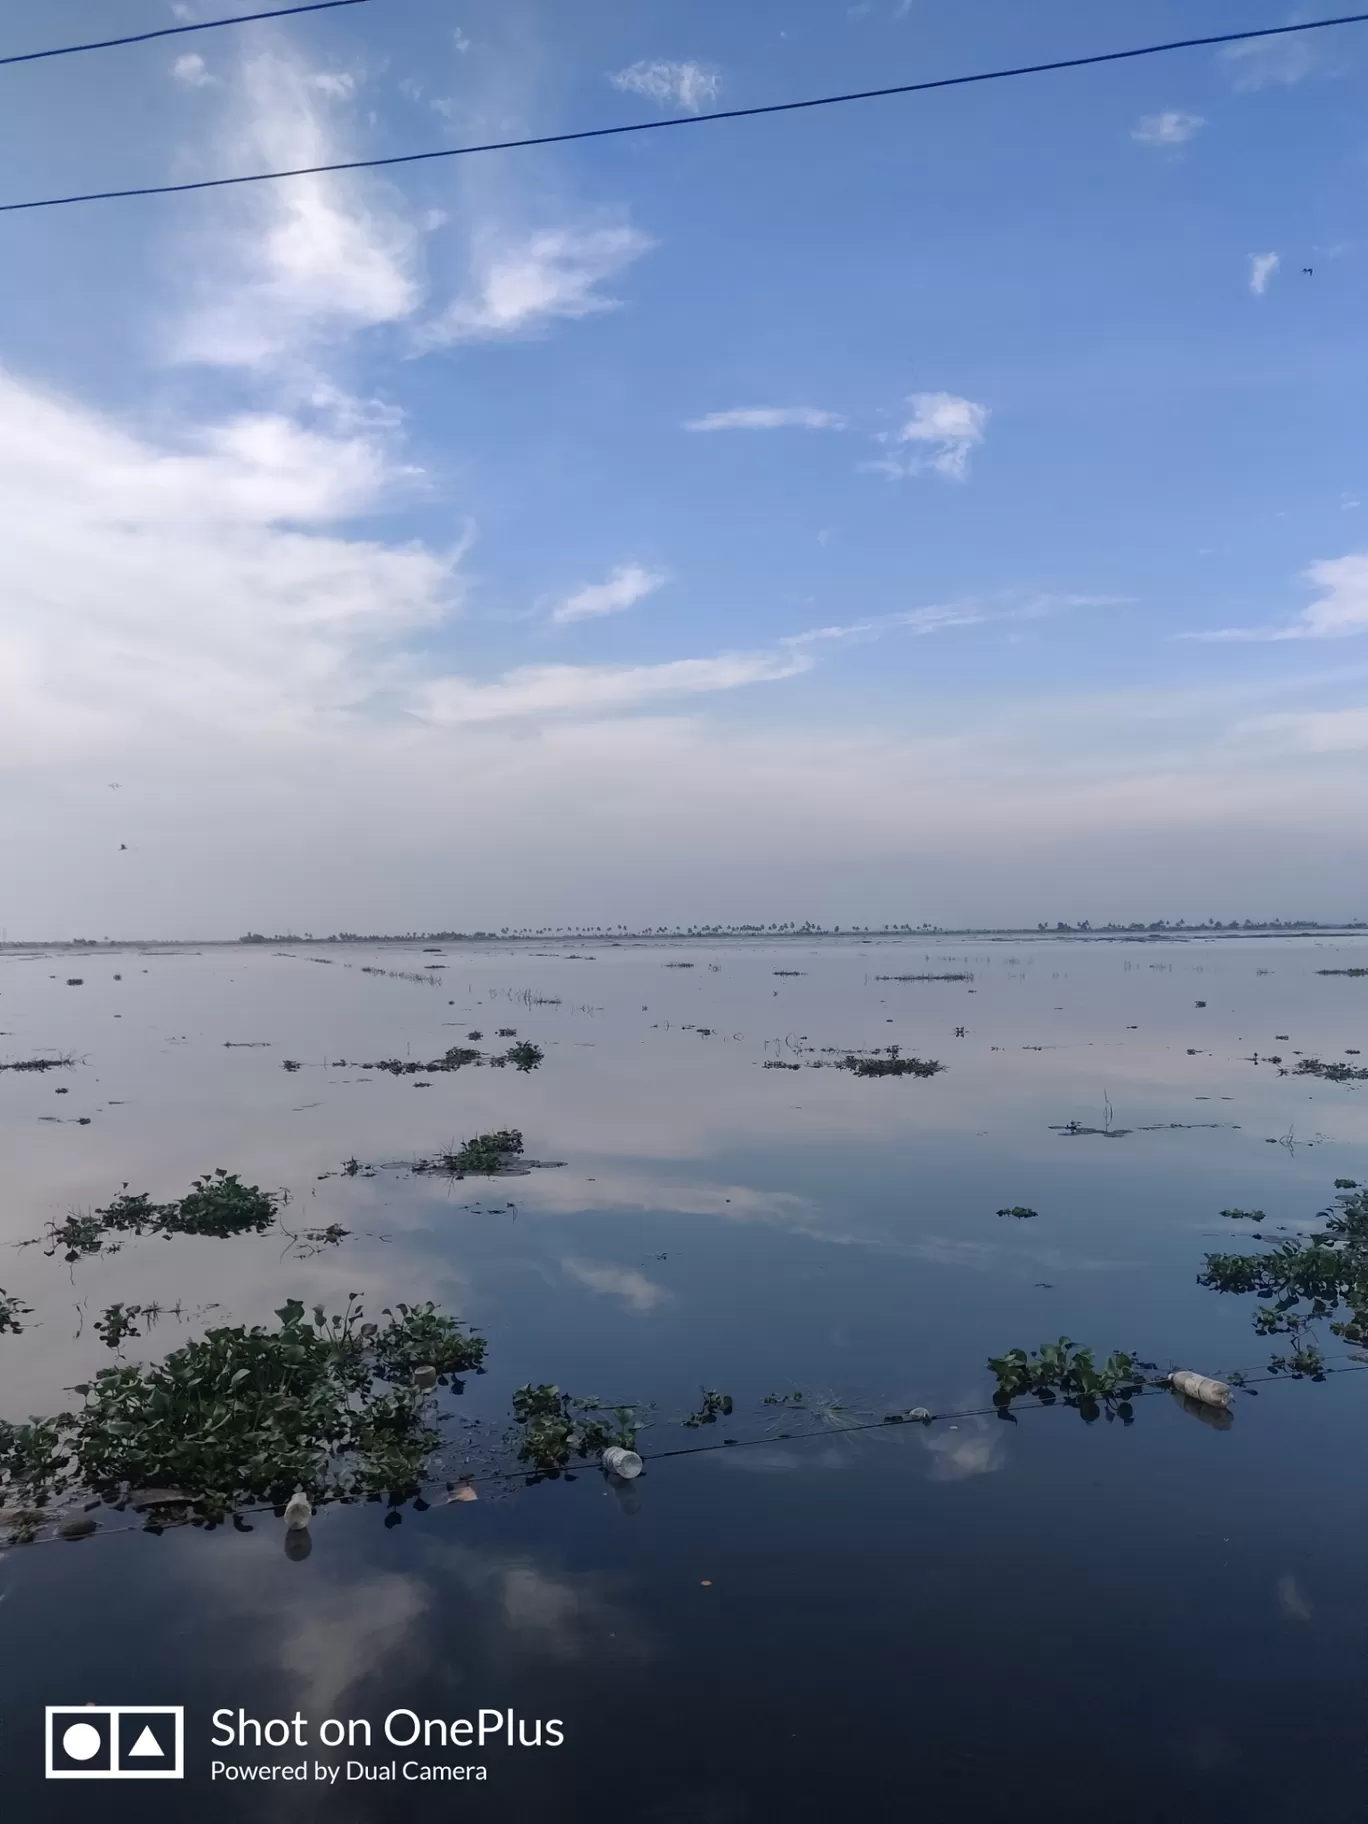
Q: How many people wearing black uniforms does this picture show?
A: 0